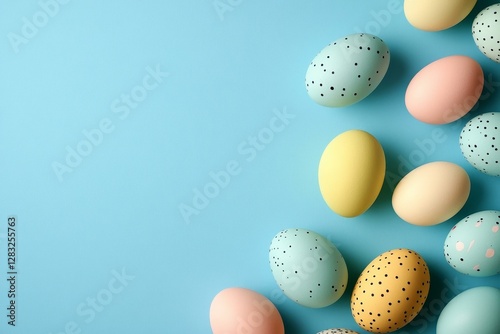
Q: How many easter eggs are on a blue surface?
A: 13